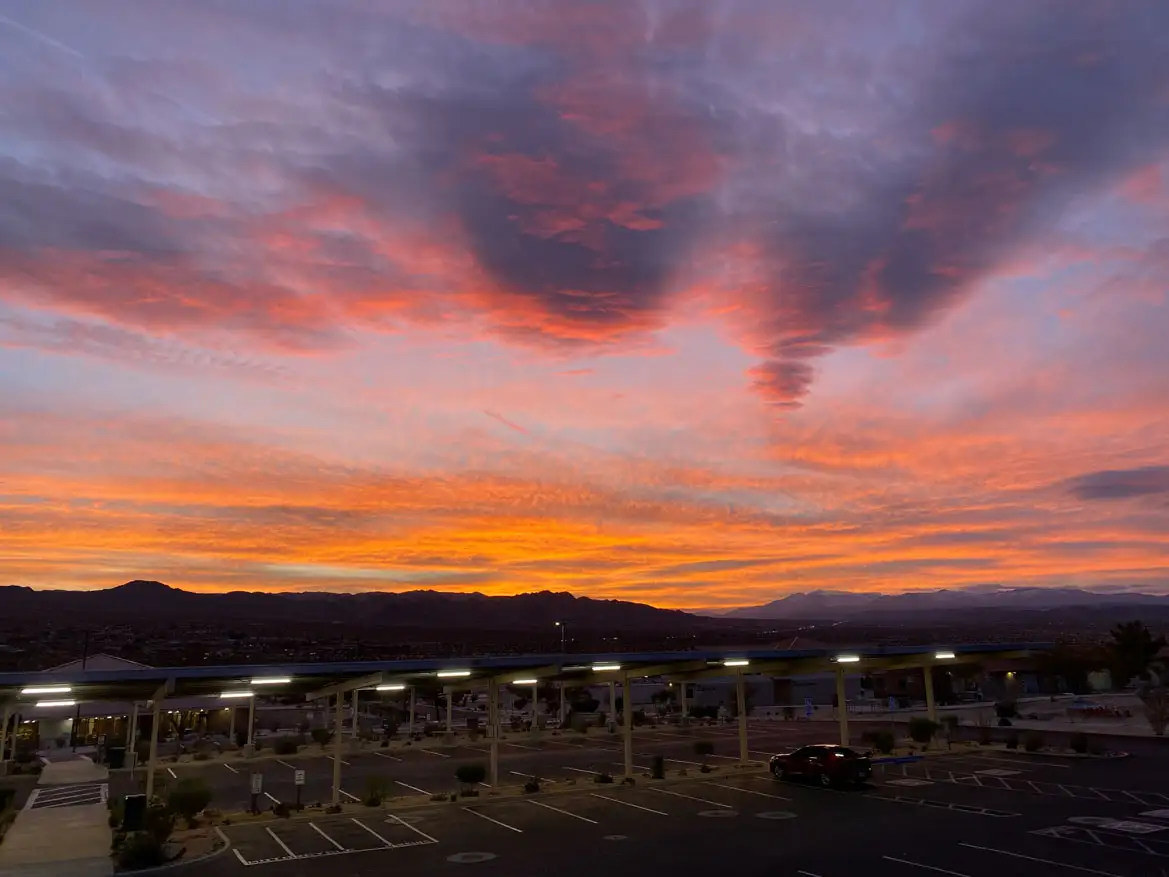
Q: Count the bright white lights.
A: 11